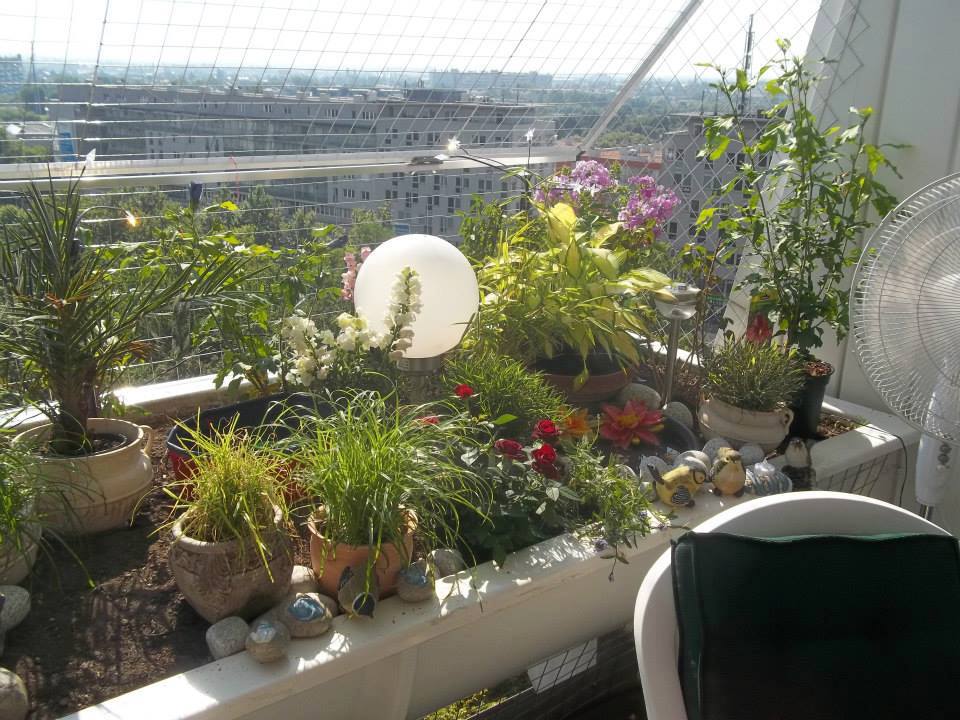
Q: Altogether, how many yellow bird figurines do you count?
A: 2